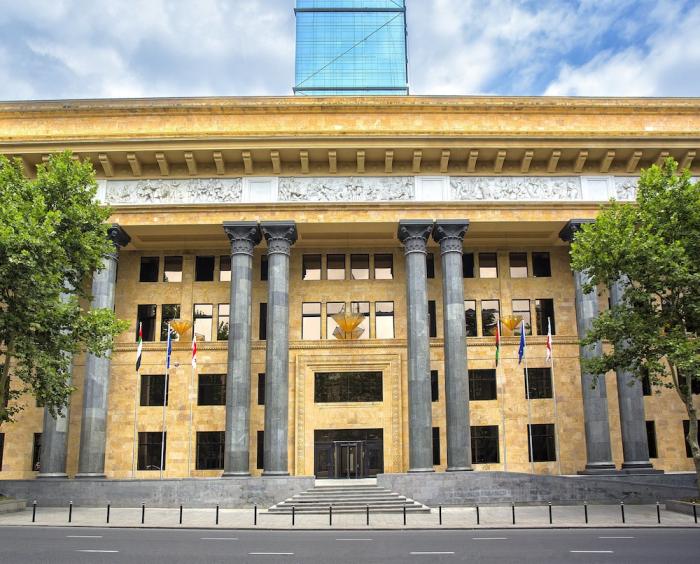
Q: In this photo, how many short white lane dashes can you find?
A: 9